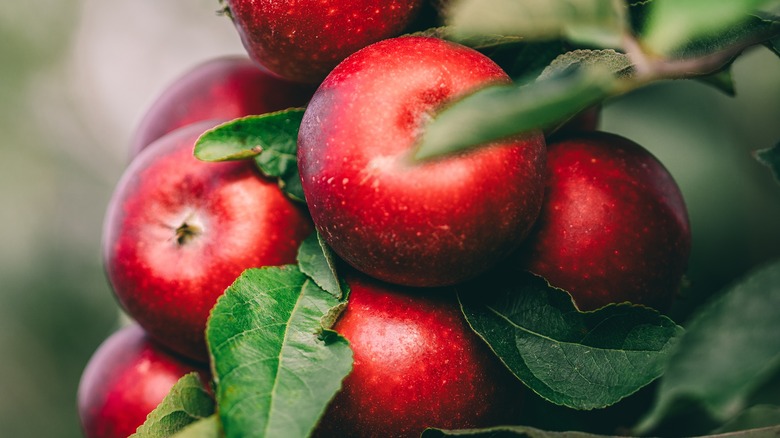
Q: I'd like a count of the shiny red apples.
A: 7